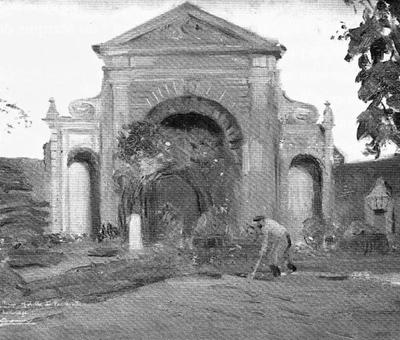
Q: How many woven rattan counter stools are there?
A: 0